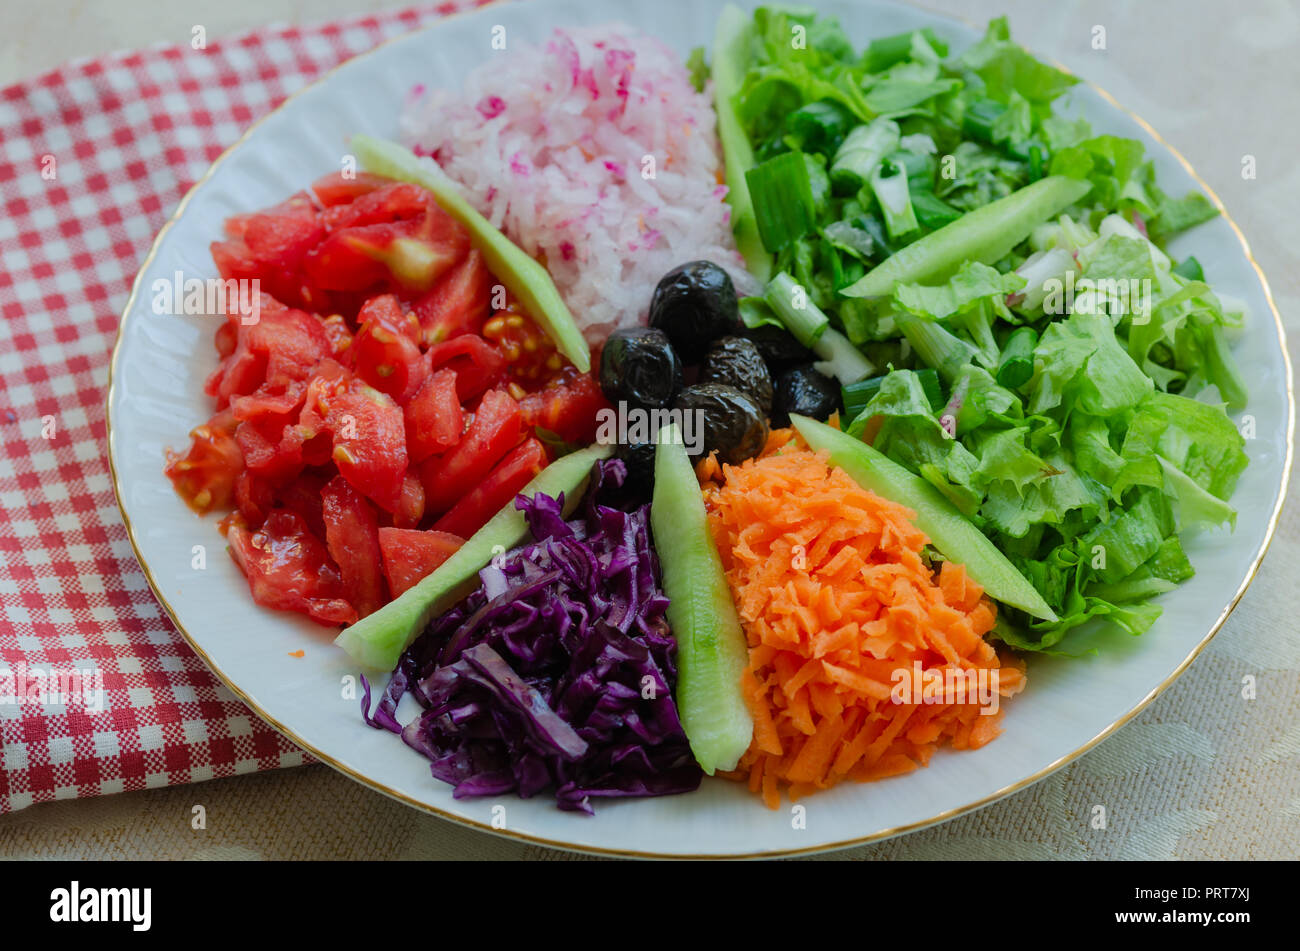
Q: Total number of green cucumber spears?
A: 6